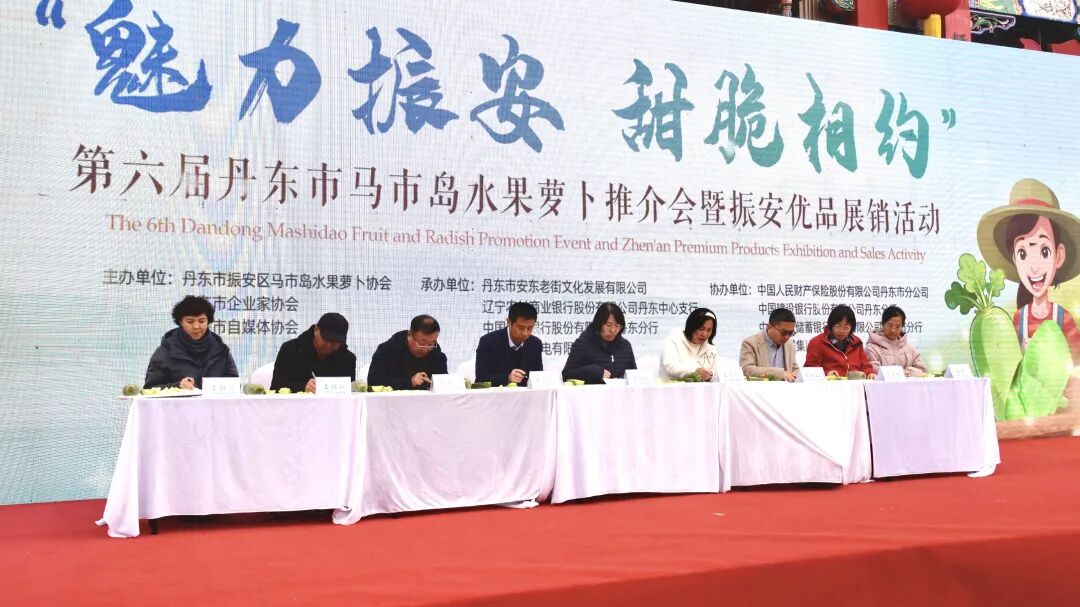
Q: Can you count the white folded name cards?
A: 9